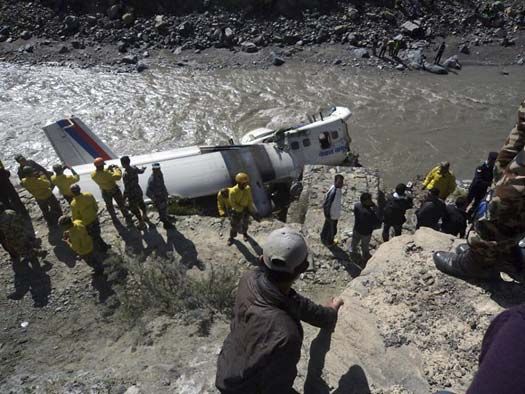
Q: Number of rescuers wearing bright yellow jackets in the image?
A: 8